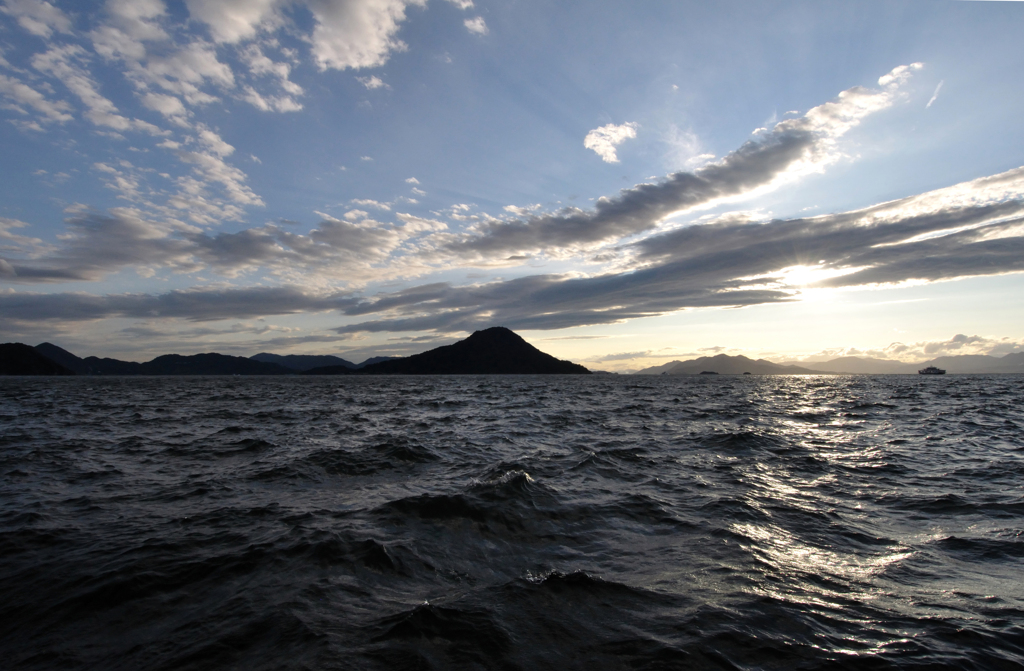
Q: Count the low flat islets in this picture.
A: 2